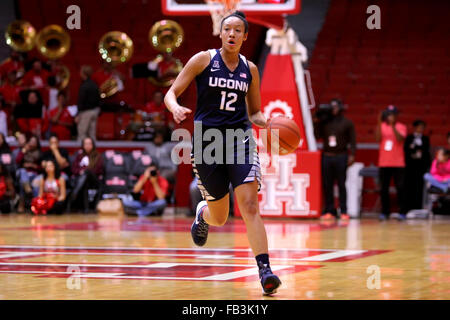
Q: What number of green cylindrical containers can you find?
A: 0